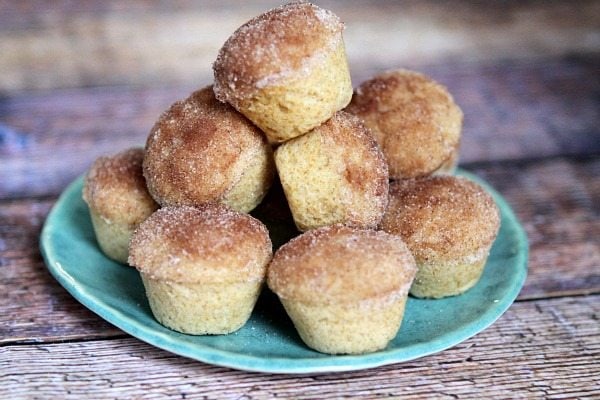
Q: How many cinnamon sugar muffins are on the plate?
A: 8